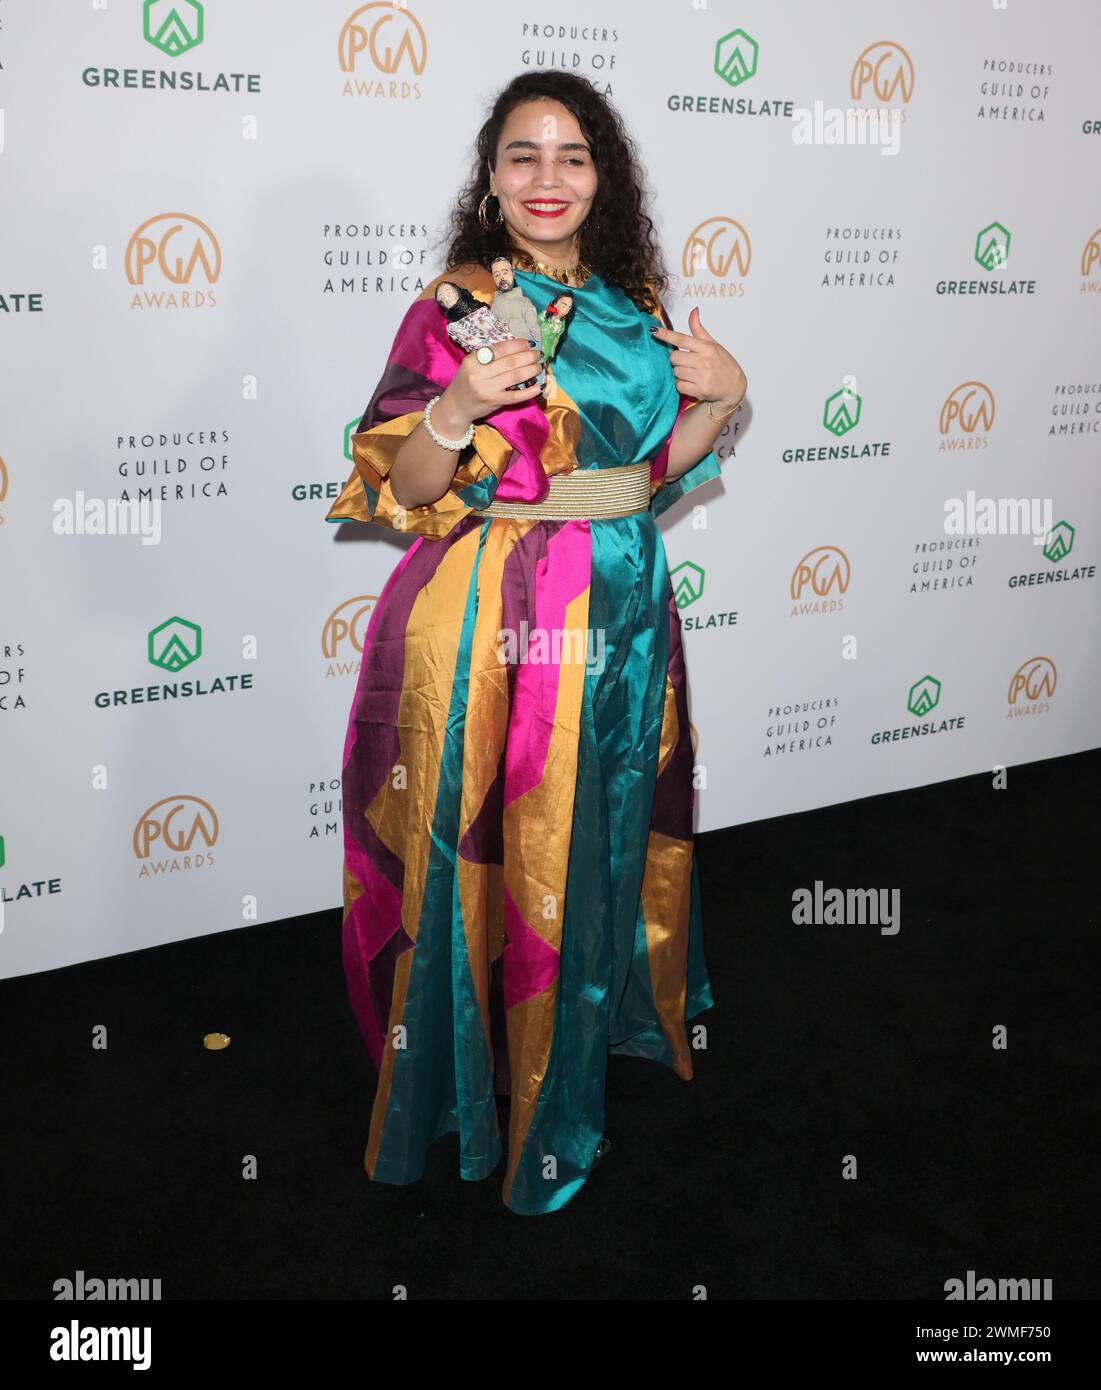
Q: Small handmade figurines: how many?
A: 3